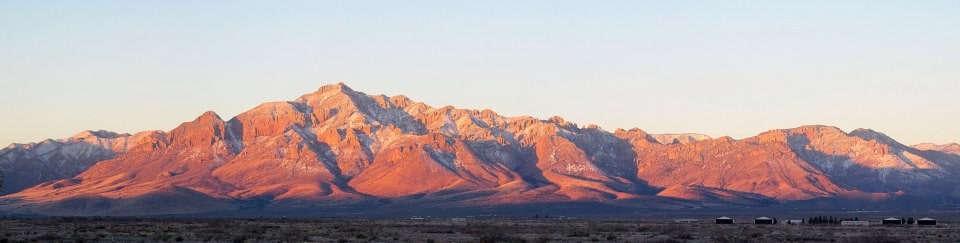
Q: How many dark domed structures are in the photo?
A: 4